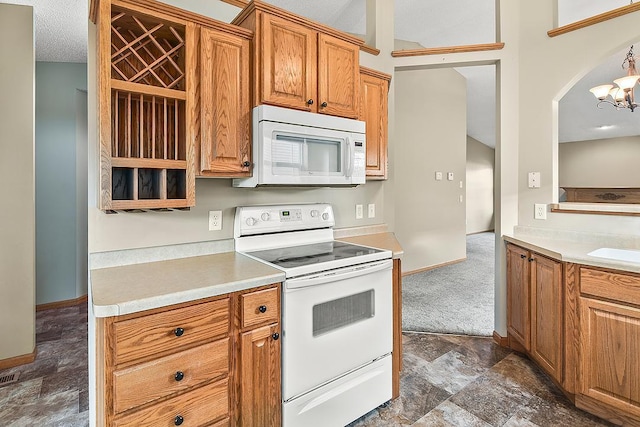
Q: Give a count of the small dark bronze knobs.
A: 10